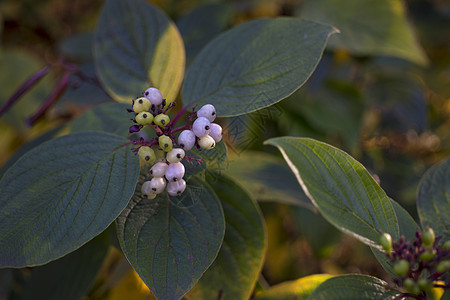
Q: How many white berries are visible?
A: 12